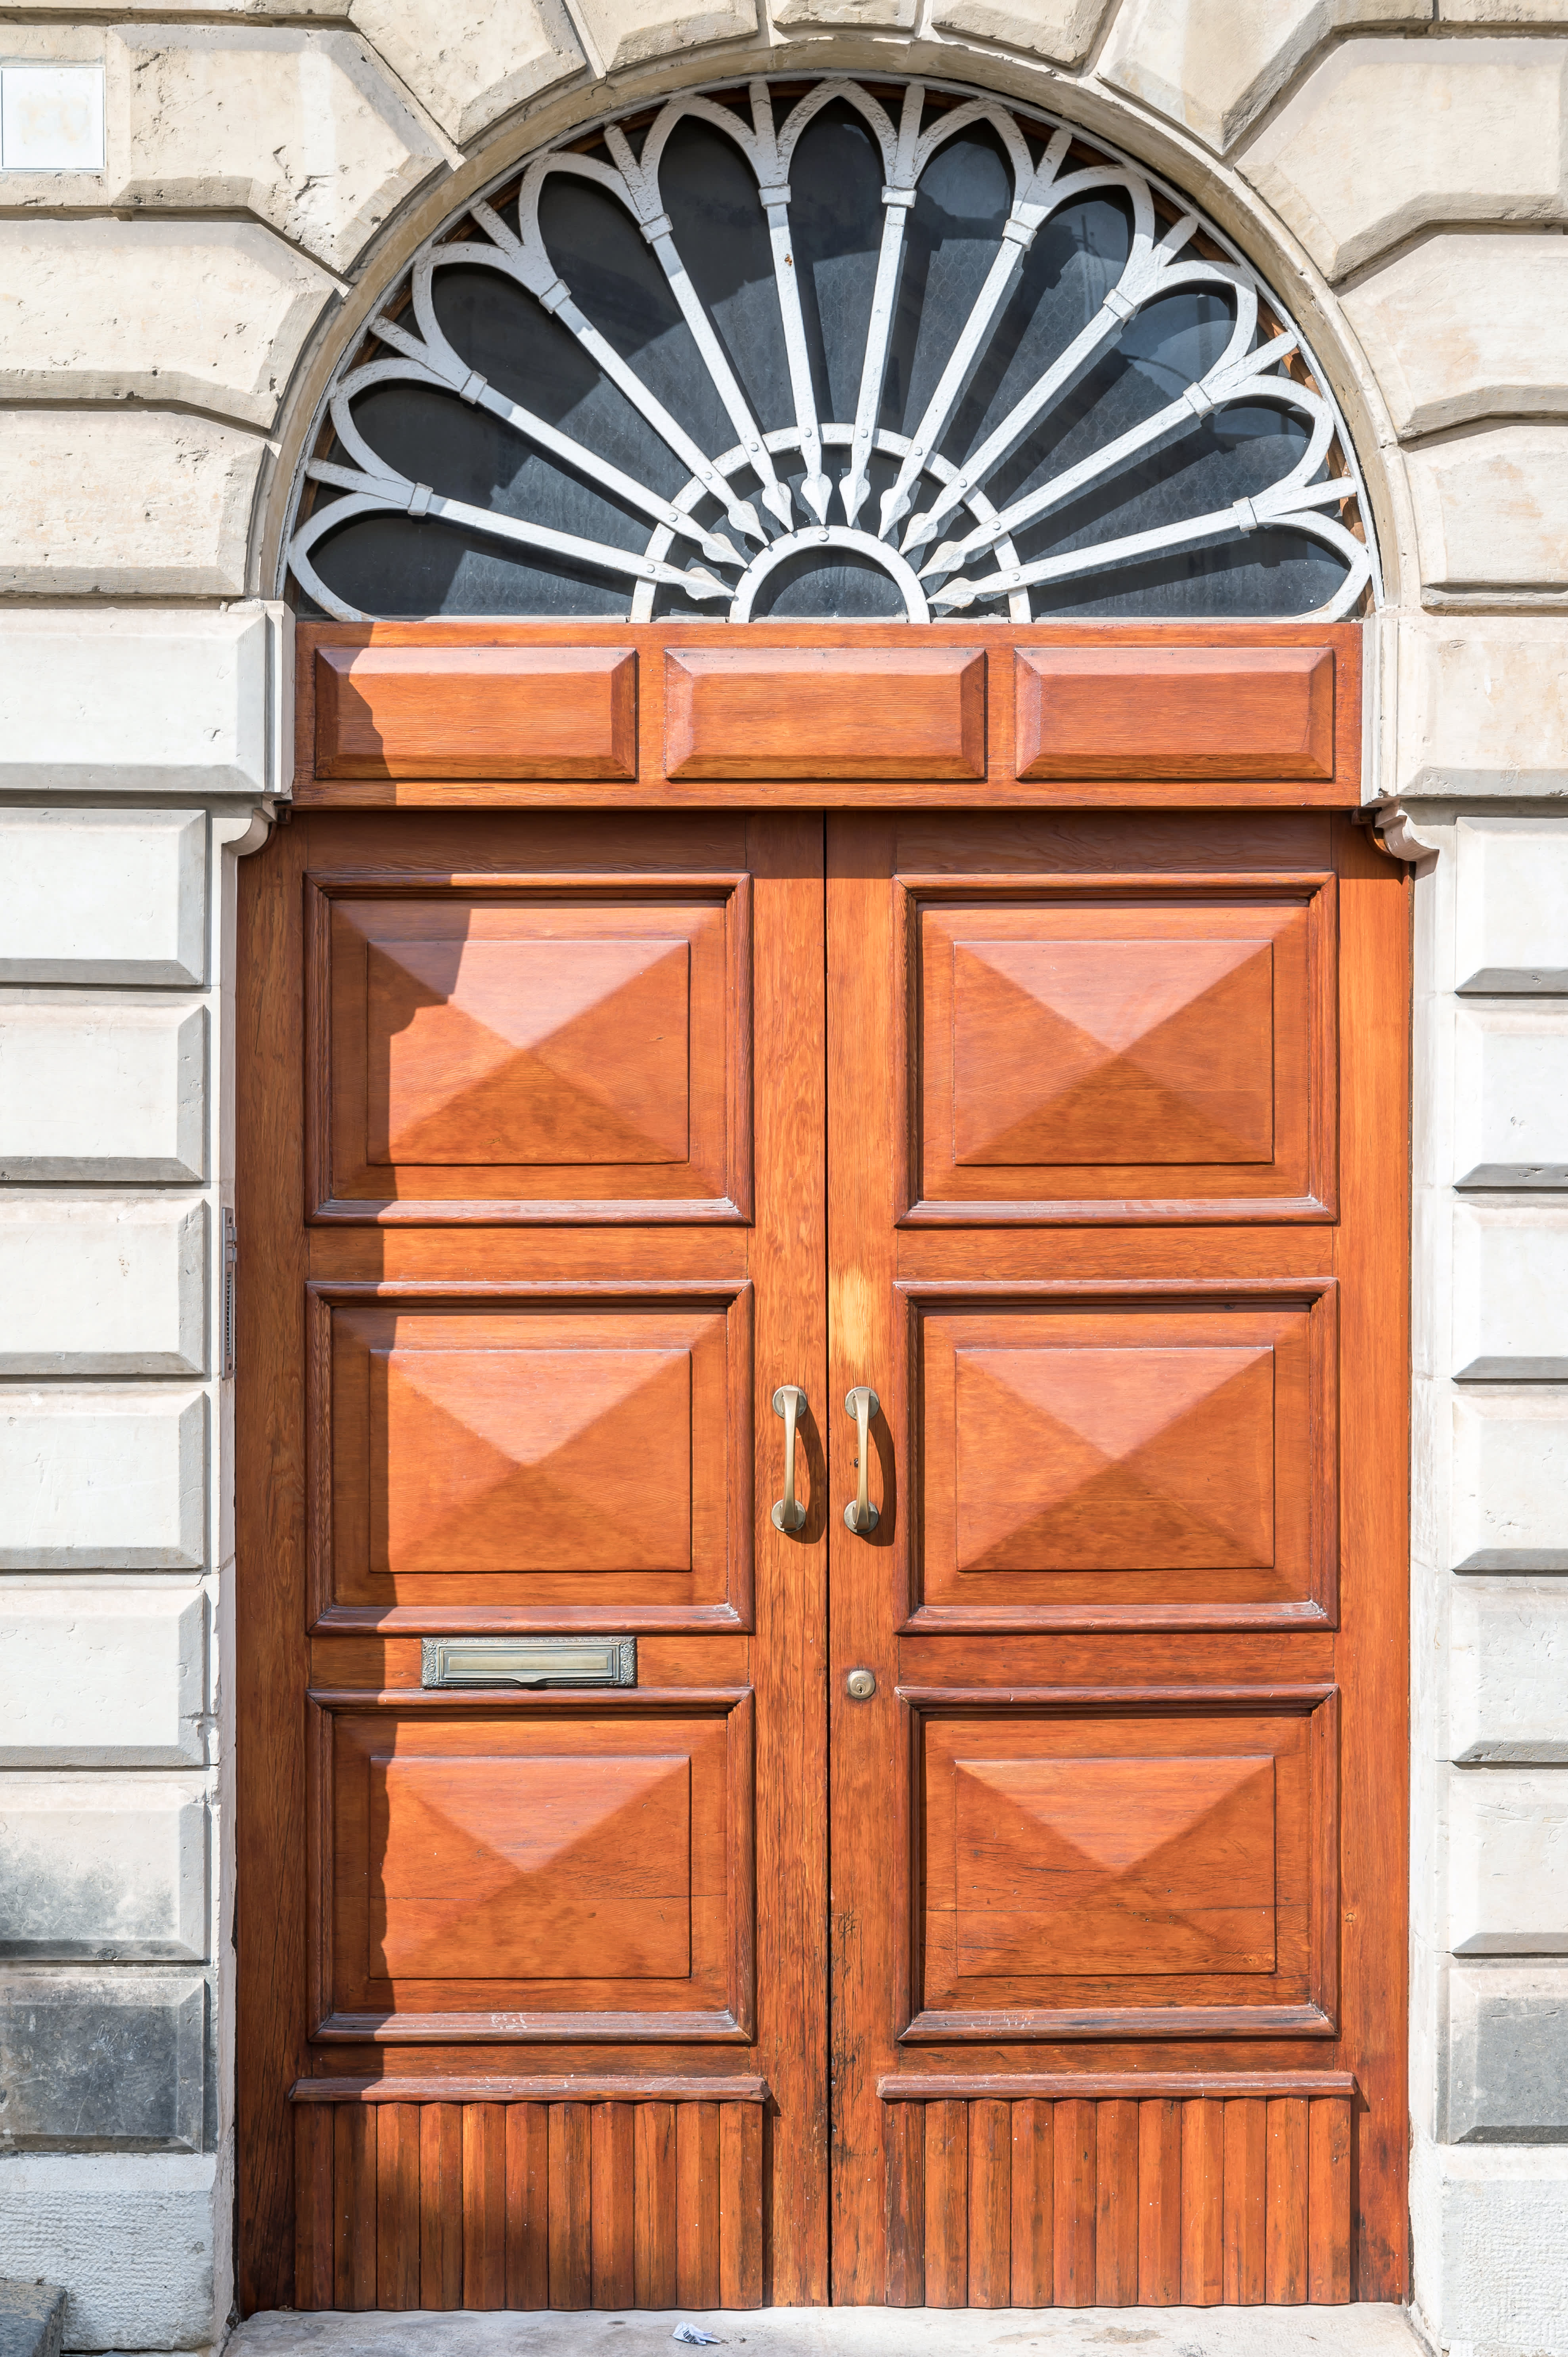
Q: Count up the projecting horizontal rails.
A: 2